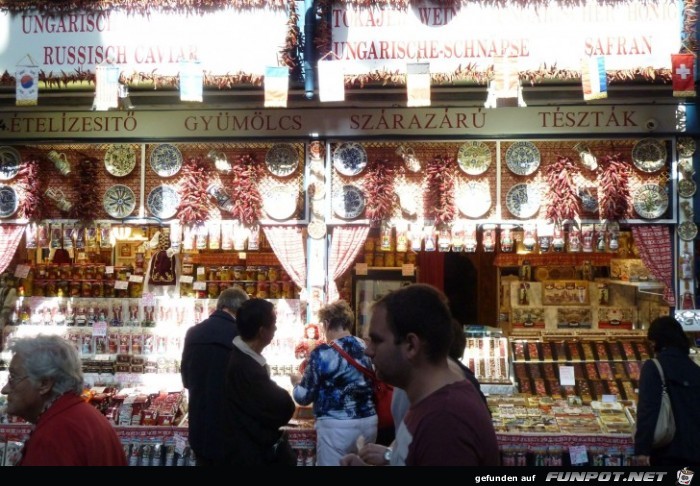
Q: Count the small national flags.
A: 9